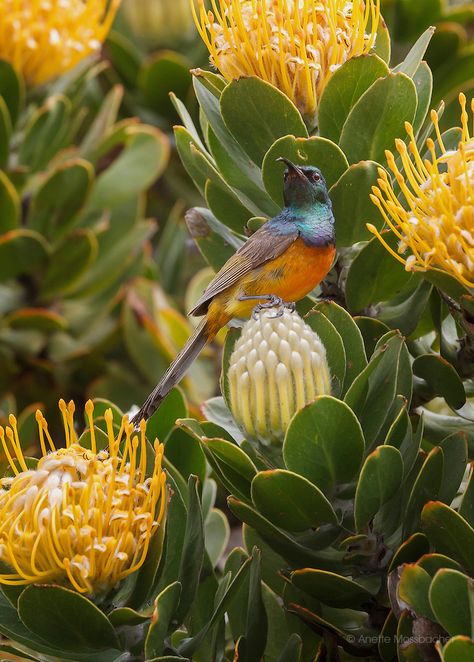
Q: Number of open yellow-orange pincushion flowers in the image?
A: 4